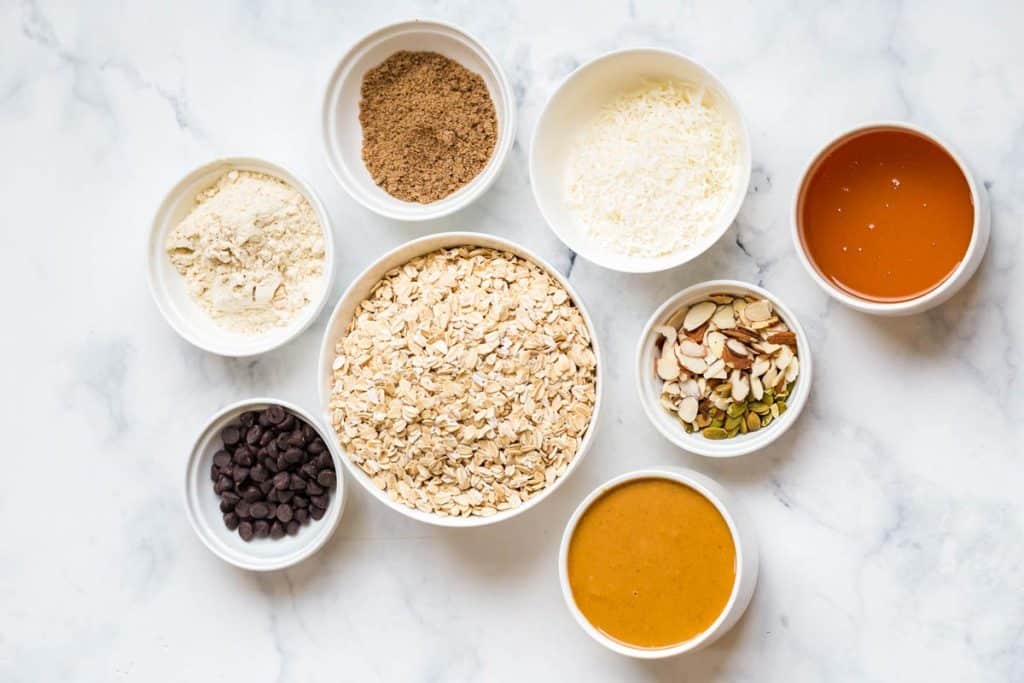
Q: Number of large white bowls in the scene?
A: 1